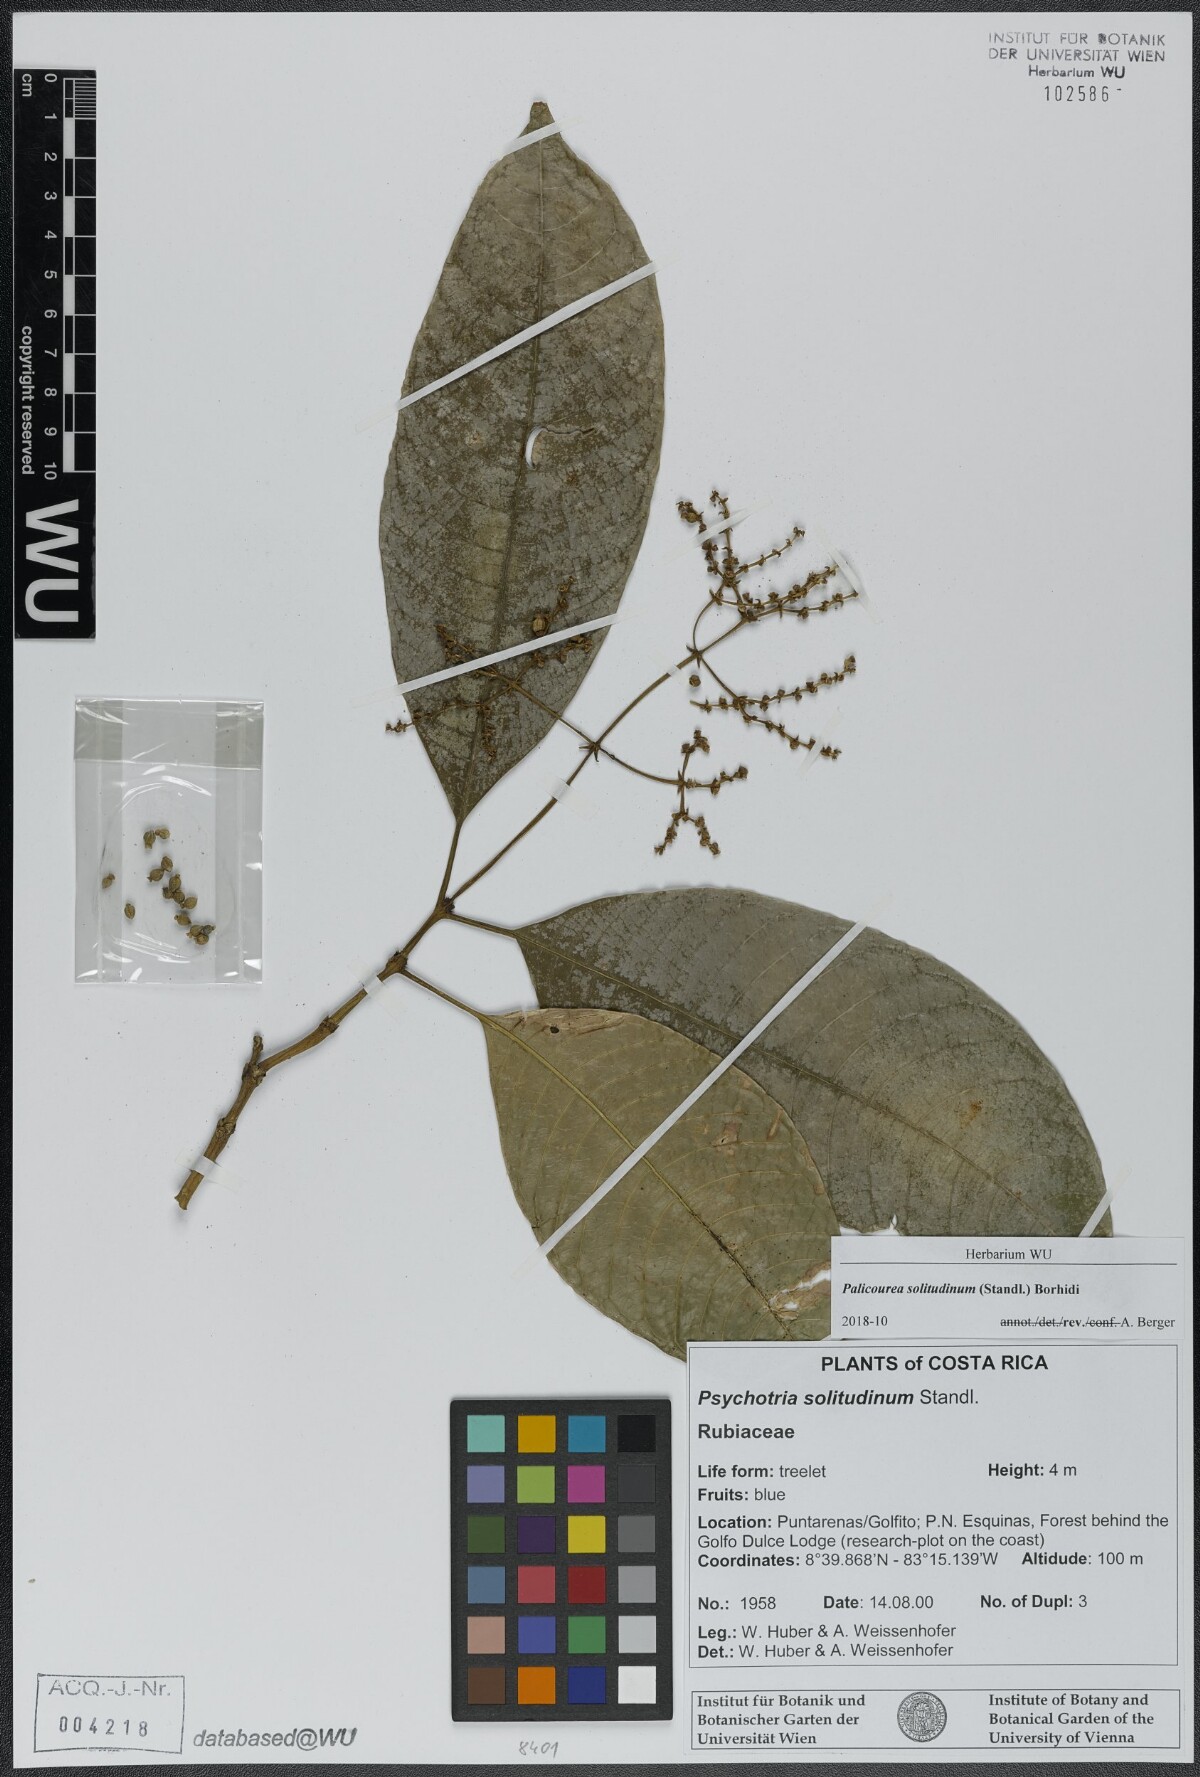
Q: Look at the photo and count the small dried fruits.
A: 14